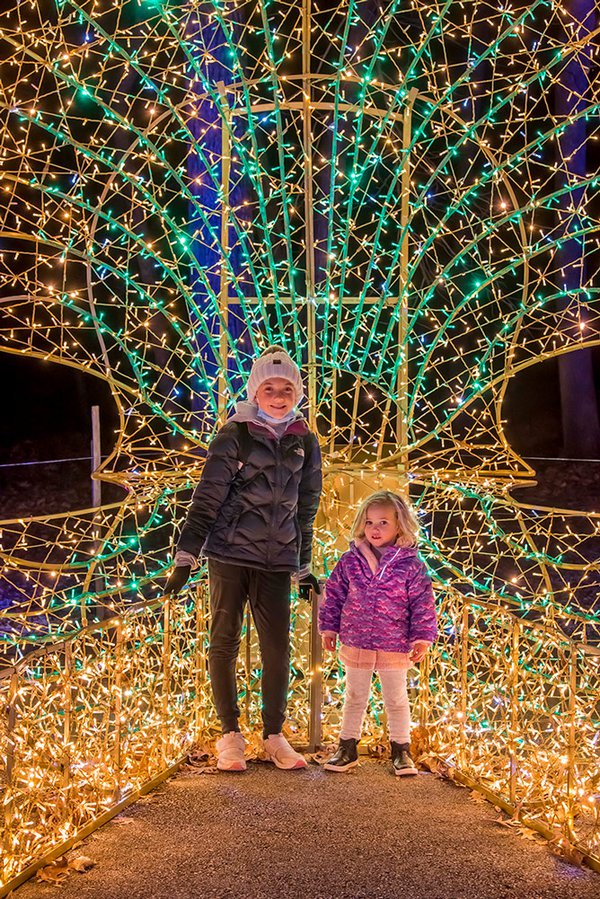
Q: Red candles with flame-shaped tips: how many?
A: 0